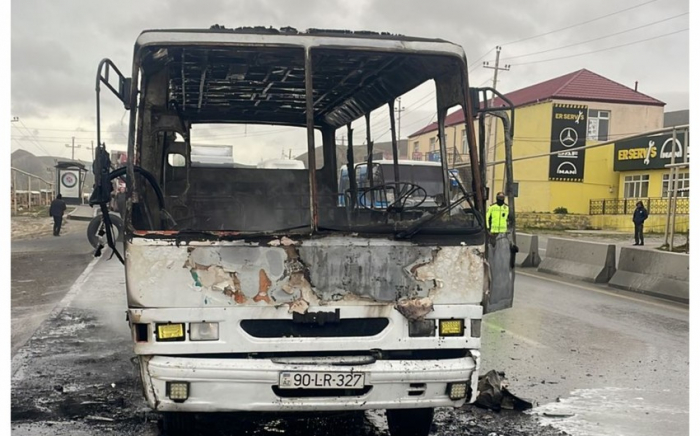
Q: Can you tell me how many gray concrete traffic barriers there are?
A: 3